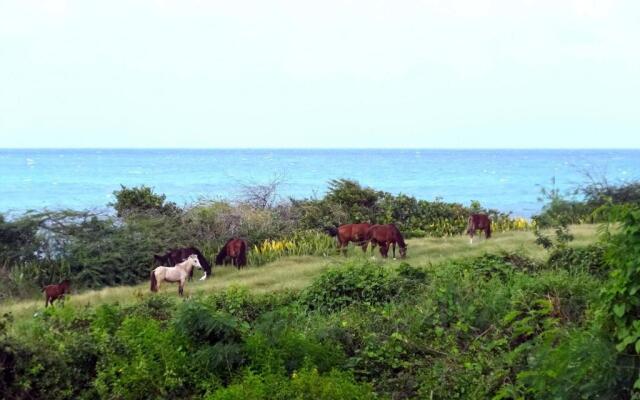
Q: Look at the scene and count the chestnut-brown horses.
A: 5